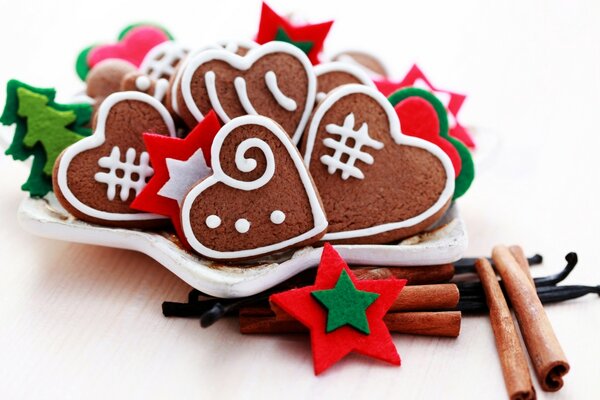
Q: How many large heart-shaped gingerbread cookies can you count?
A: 4